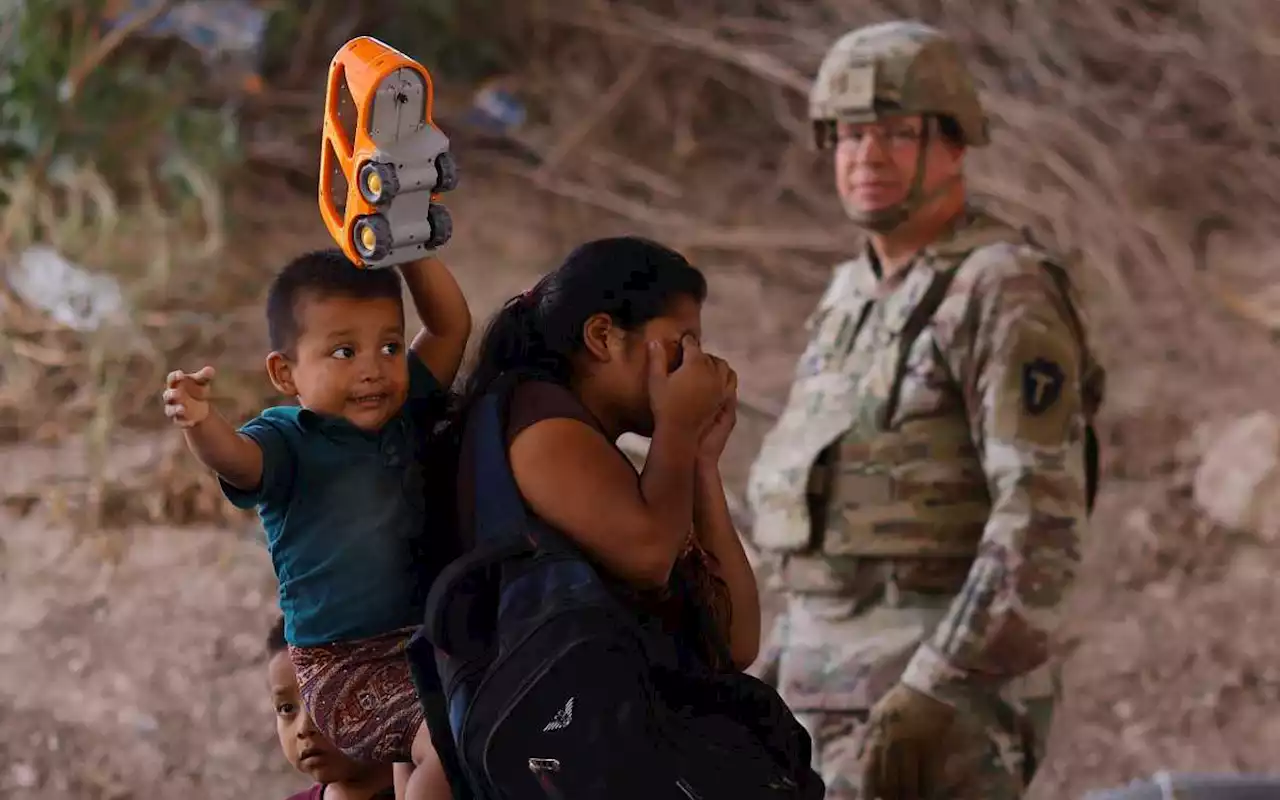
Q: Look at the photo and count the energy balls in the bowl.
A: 0